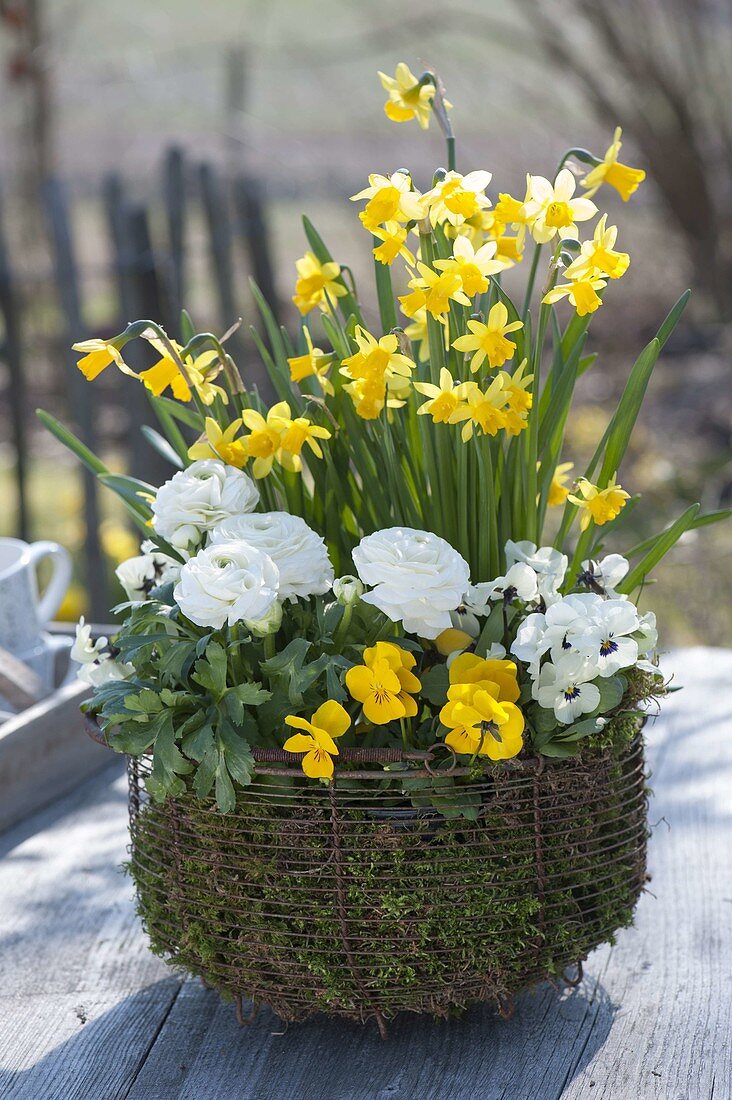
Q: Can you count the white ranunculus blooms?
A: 4